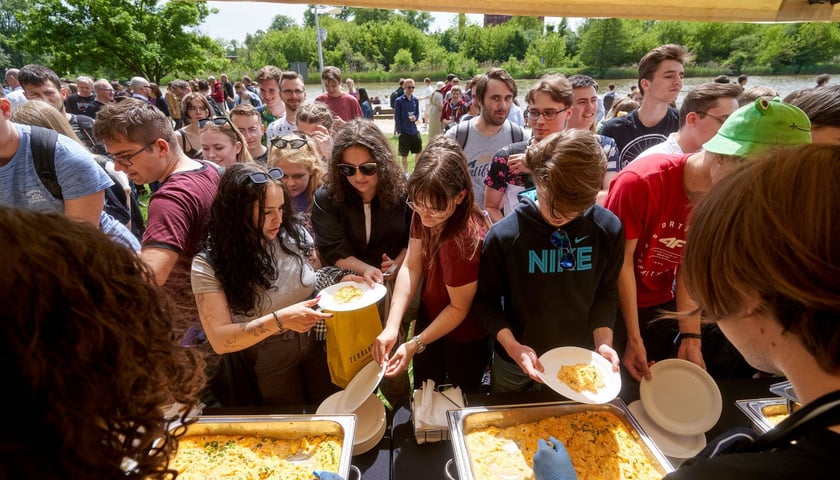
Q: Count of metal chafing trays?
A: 3